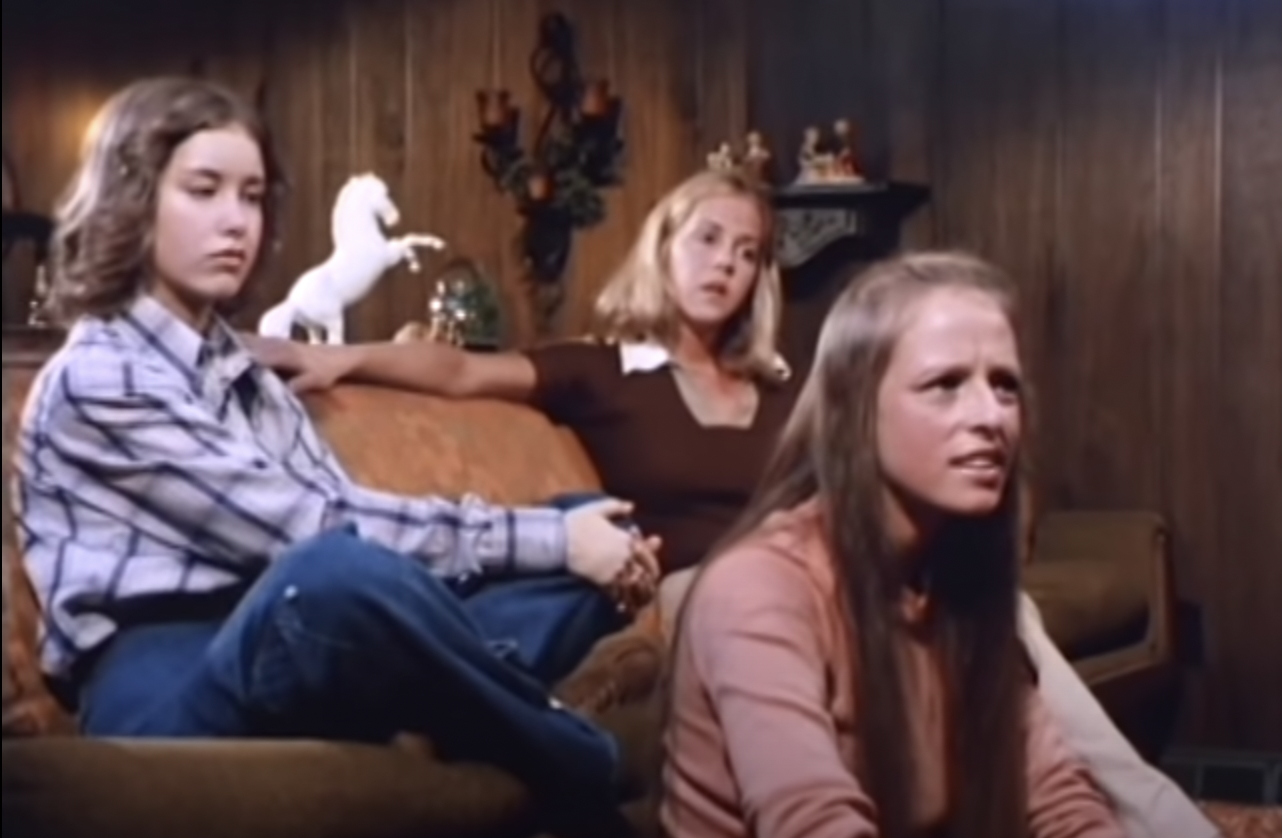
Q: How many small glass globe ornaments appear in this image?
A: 1